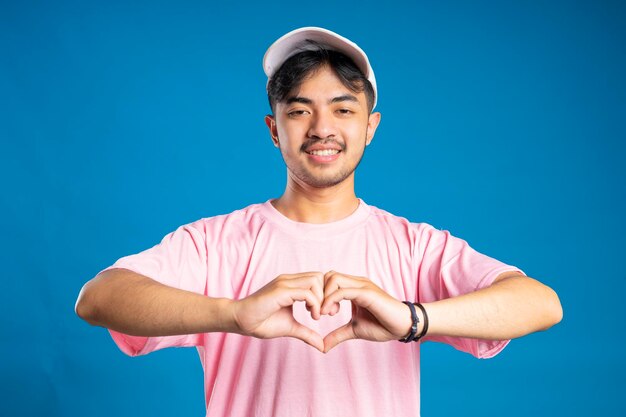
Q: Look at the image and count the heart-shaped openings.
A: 1